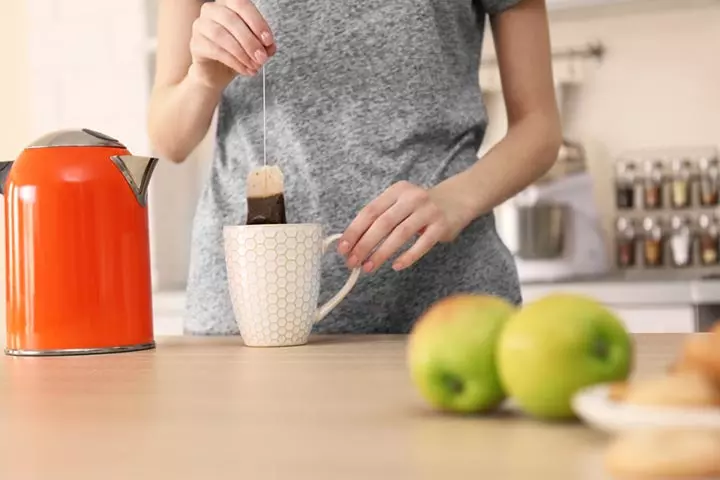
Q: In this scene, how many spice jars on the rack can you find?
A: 8